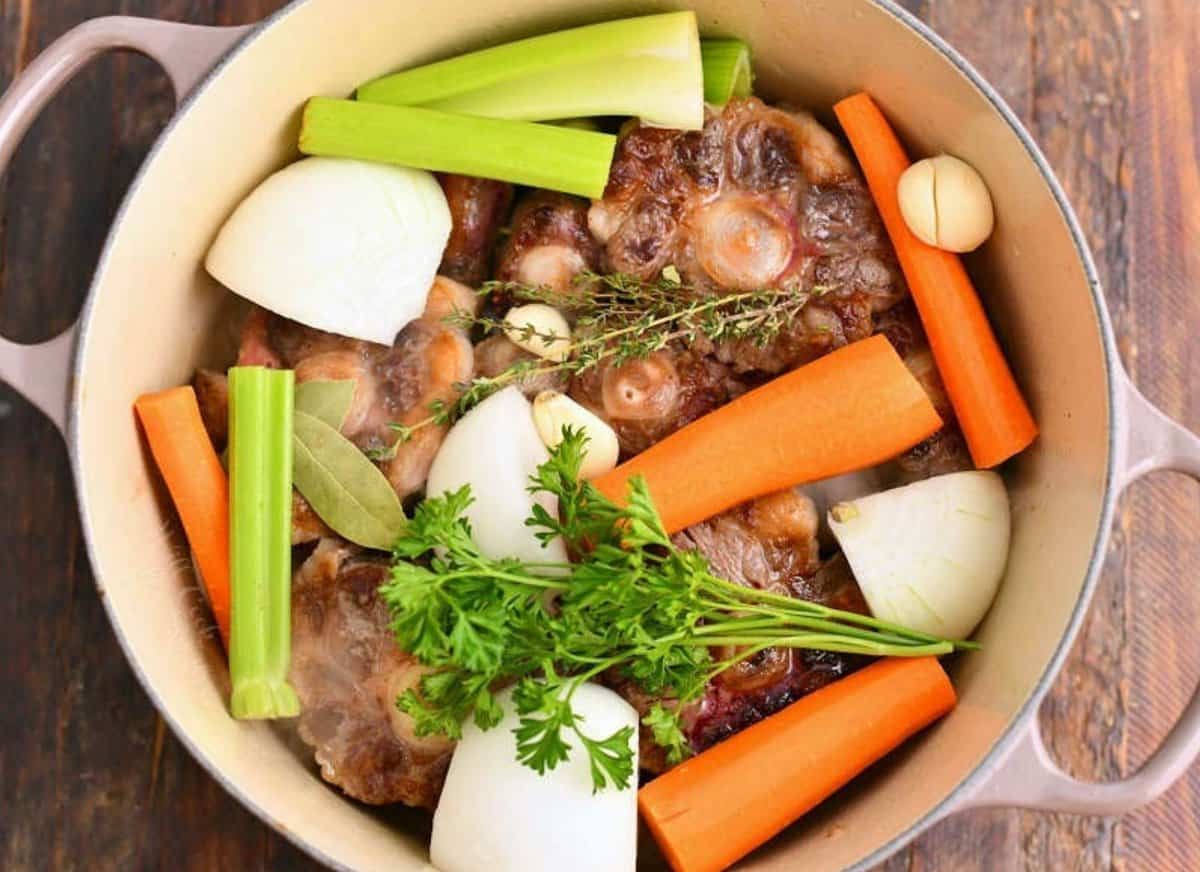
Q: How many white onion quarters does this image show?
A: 4